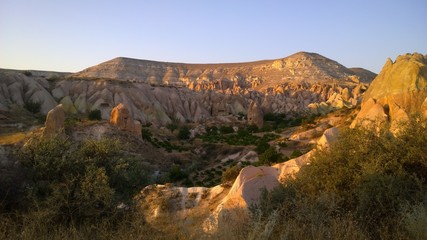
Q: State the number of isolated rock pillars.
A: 3